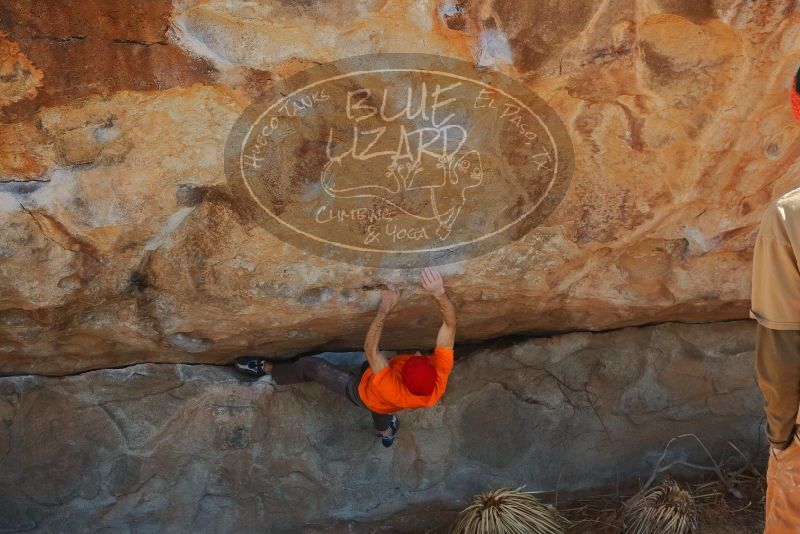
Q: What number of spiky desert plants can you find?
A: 2